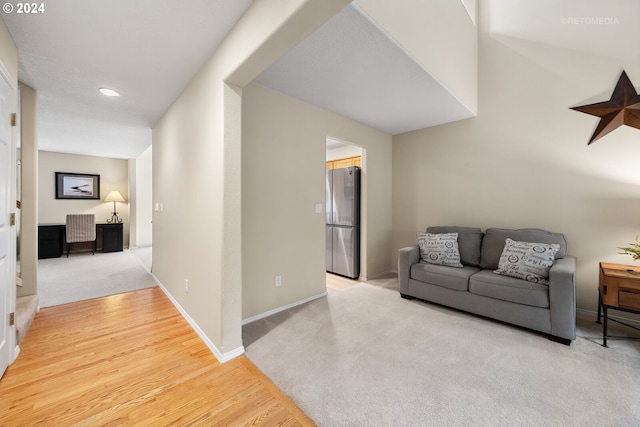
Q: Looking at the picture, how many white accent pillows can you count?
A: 2